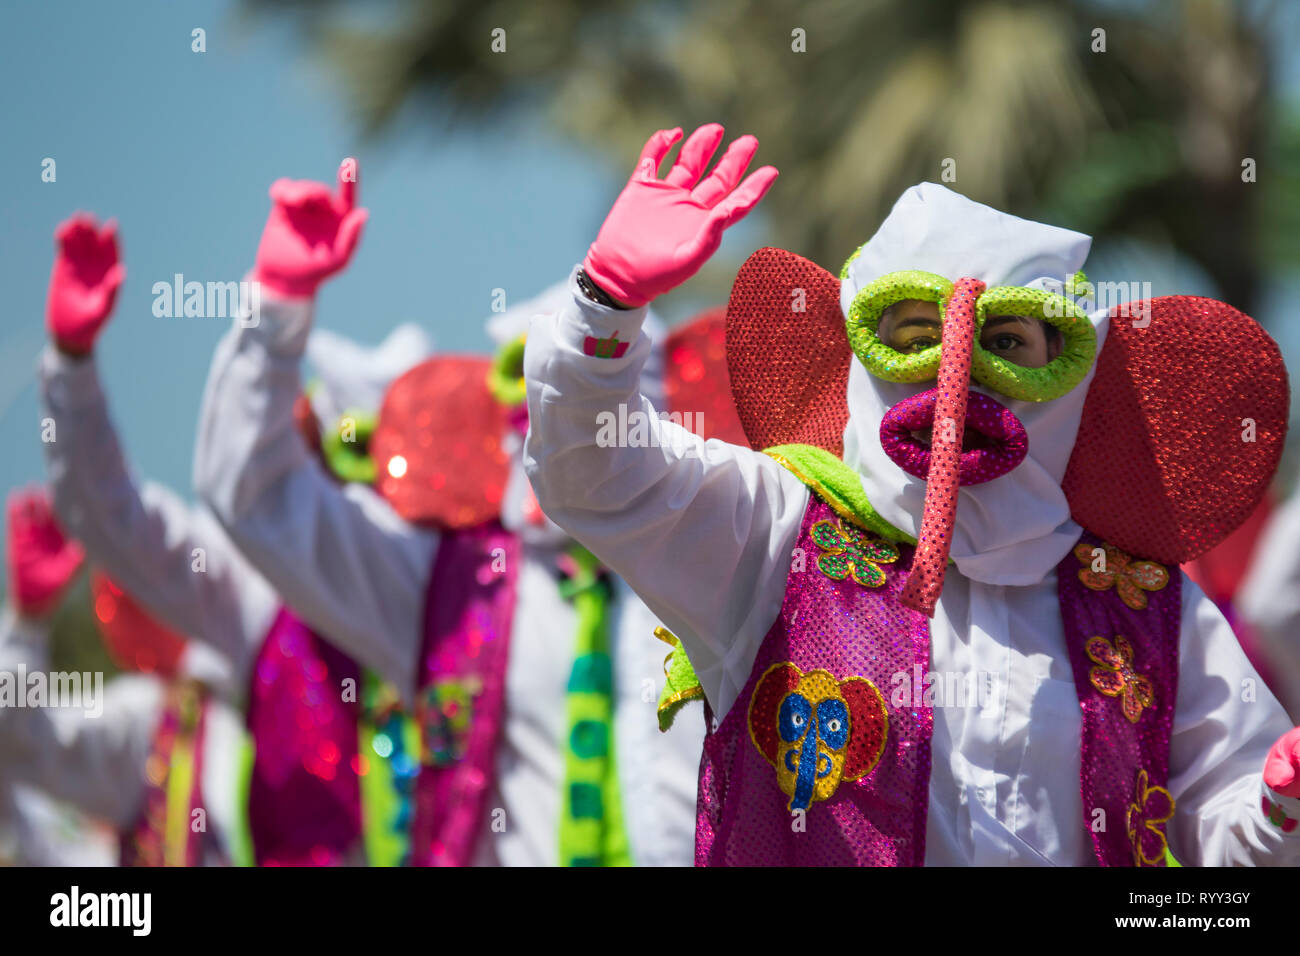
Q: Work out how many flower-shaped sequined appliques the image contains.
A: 4